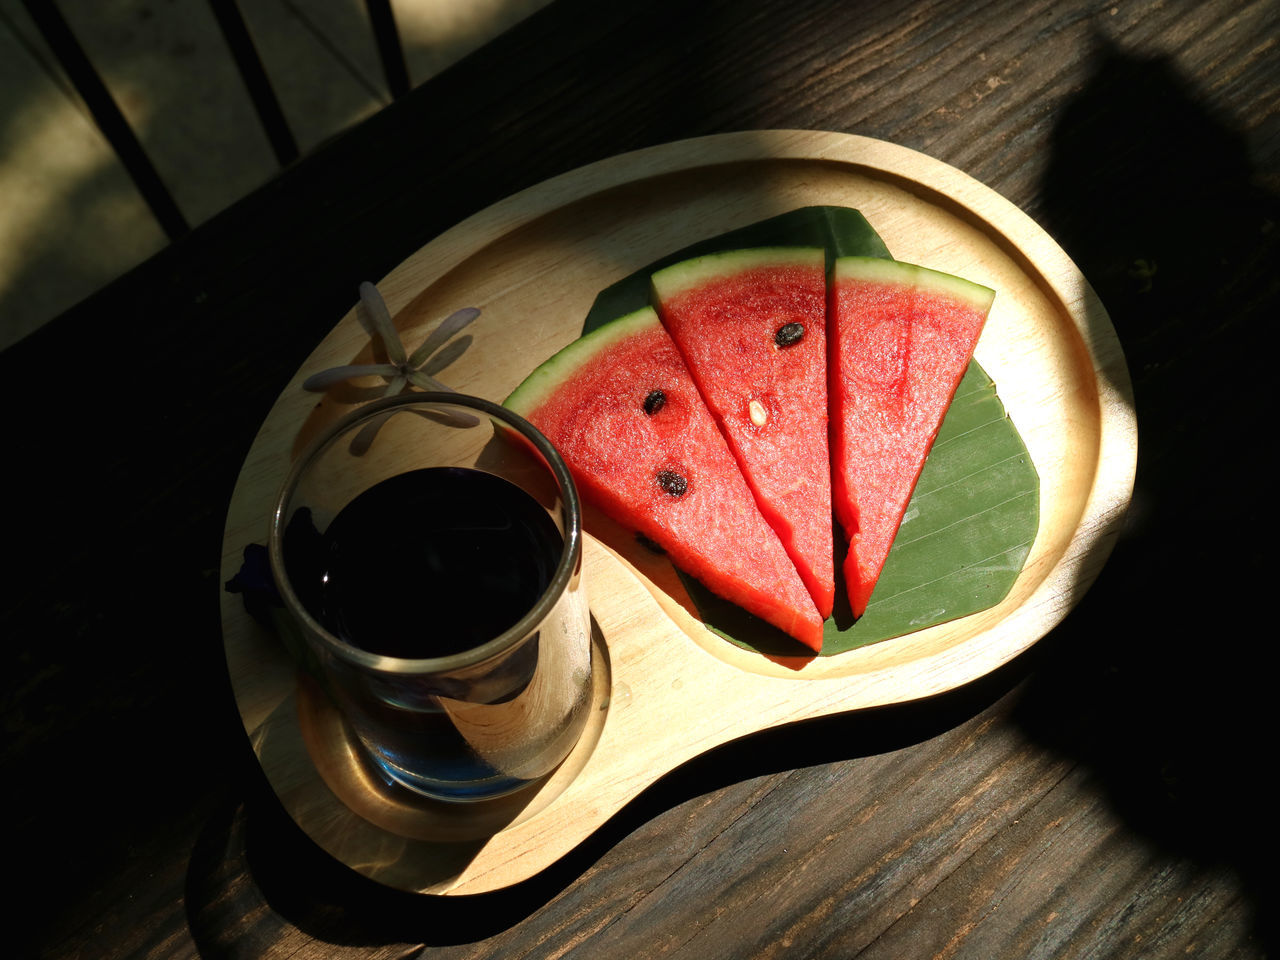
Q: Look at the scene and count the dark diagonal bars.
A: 3